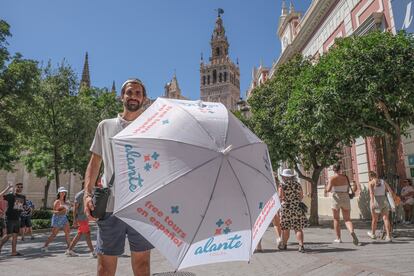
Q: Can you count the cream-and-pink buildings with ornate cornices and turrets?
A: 1